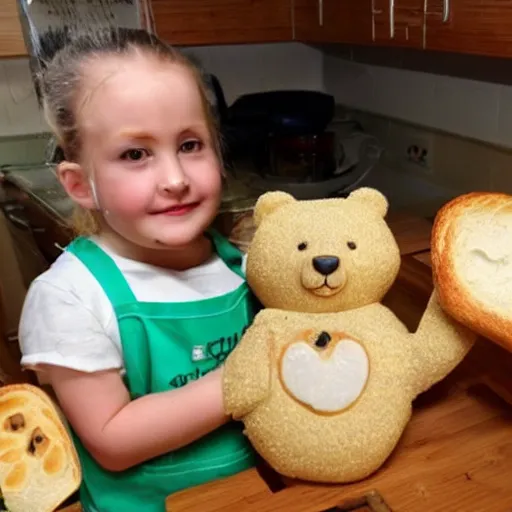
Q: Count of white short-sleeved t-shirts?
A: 1